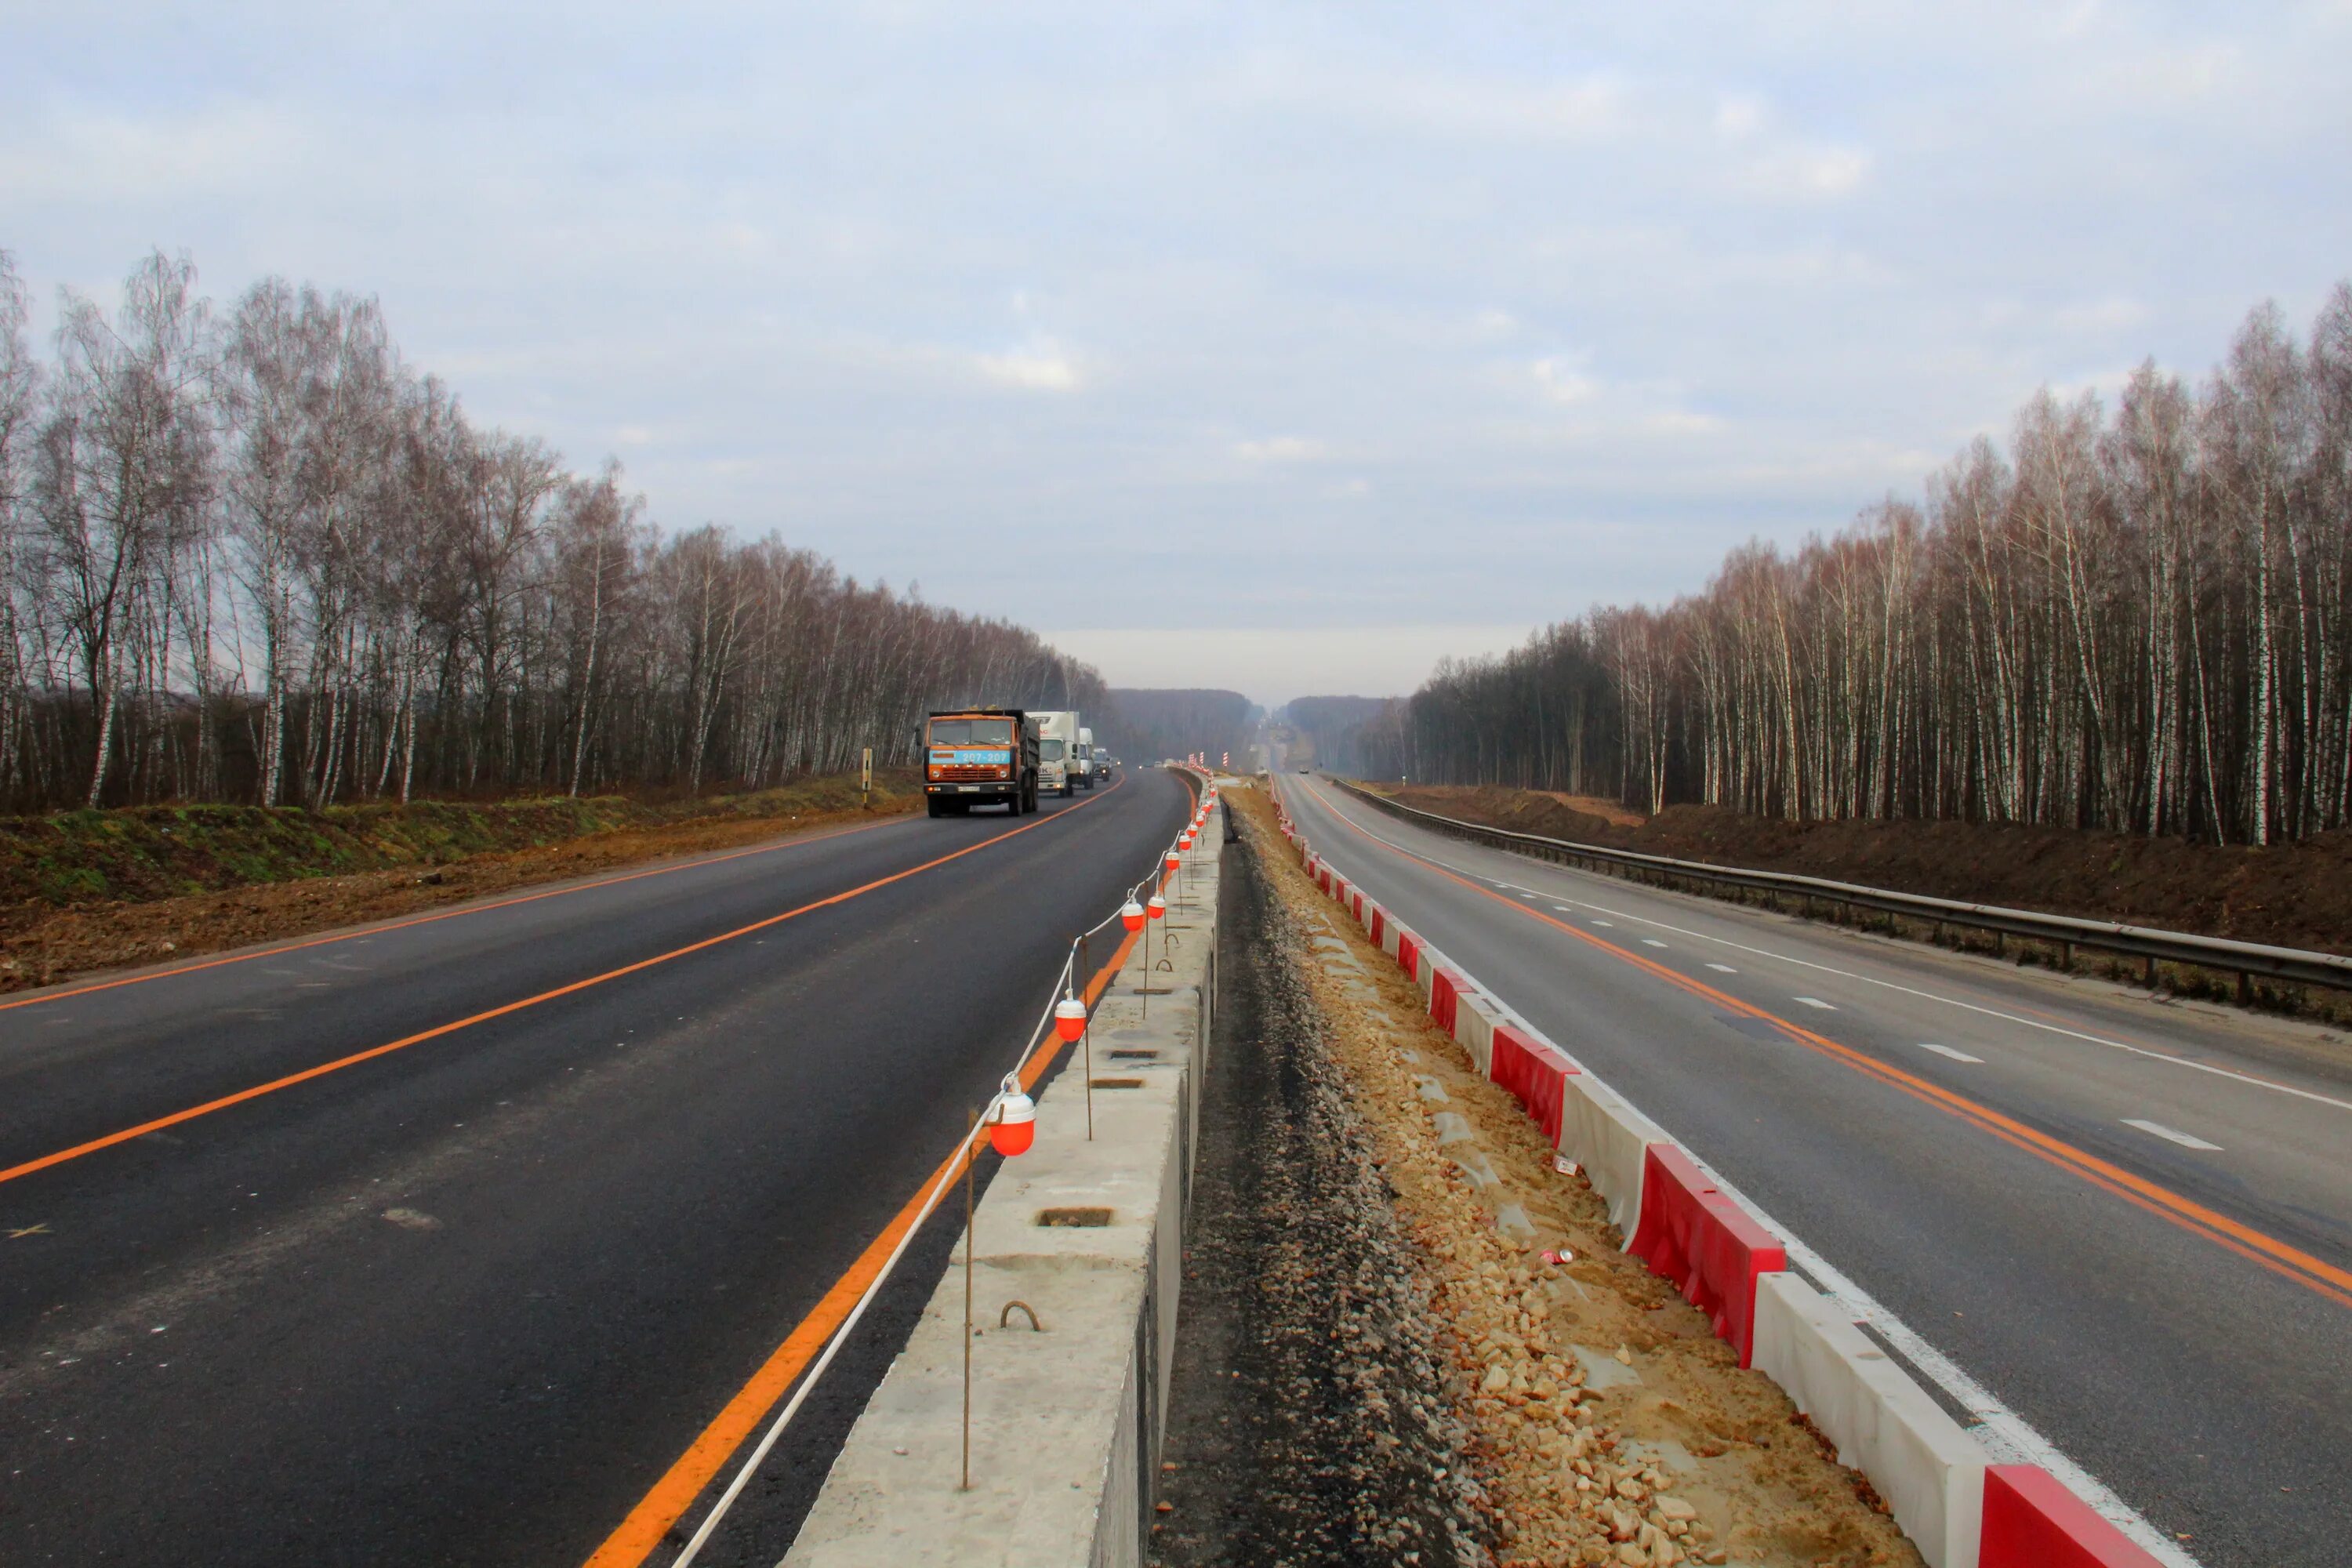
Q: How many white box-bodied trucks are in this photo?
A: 2